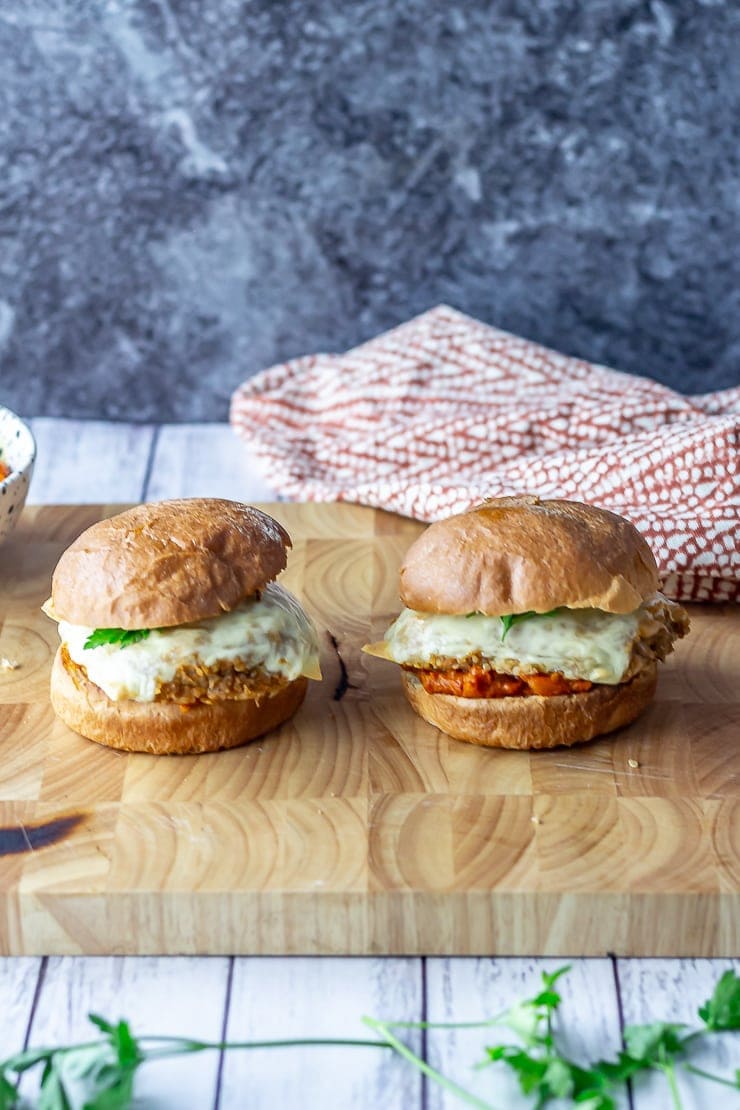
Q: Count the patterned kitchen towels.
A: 1